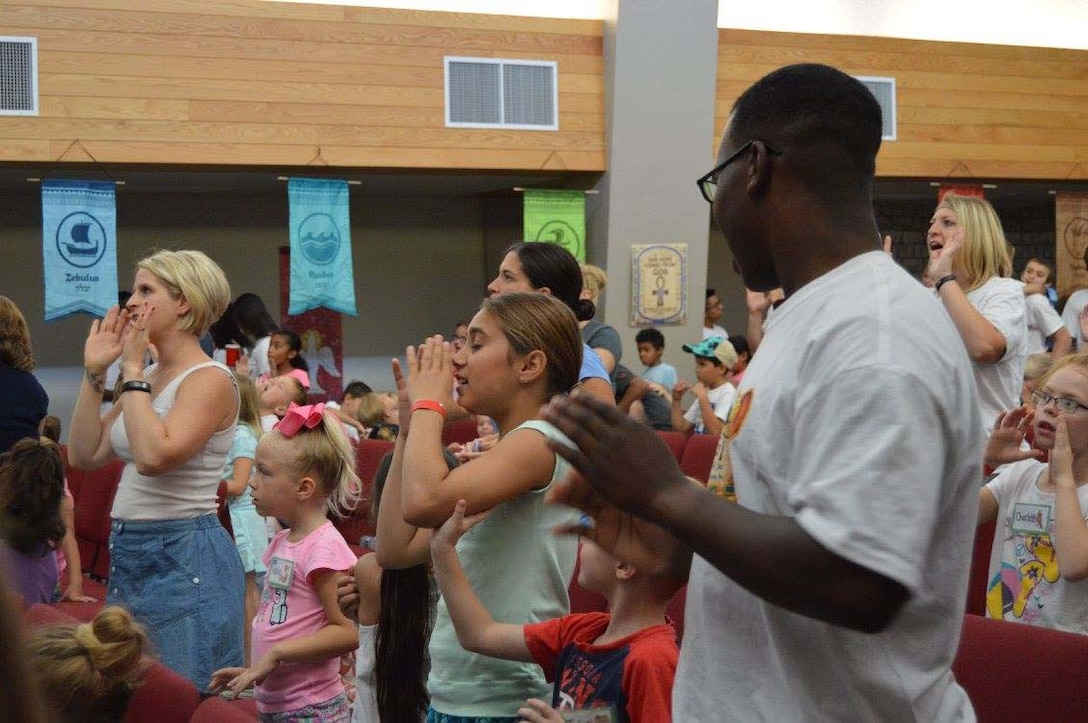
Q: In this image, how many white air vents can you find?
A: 3